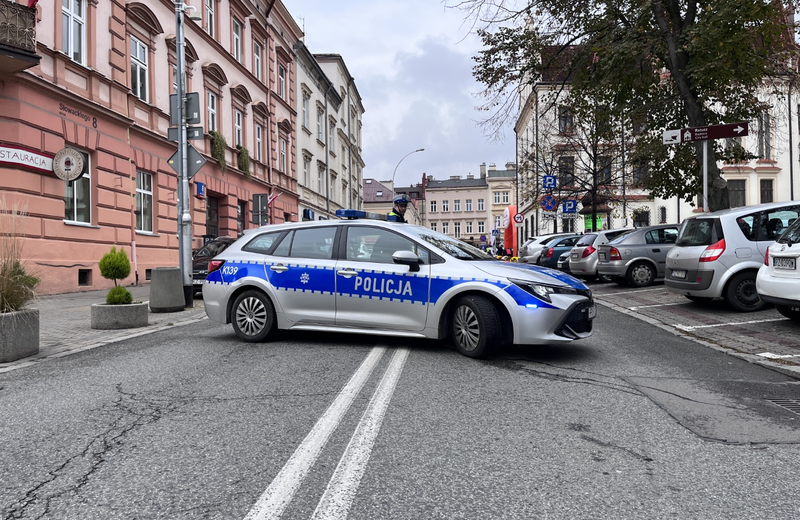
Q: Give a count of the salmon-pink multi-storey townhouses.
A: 1